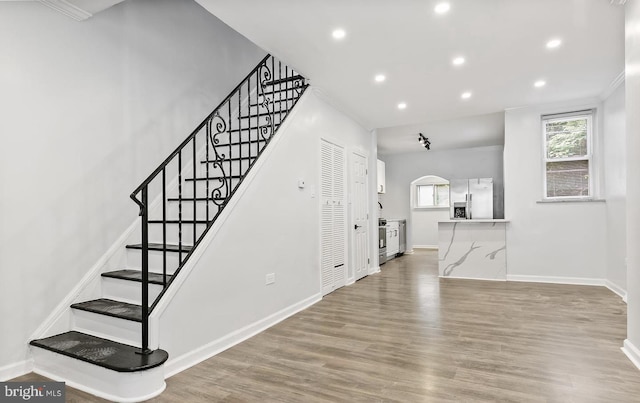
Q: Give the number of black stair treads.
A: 14